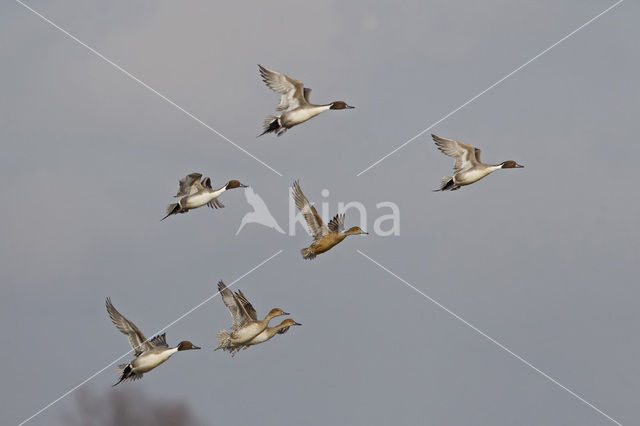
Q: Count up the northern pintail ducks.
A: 7